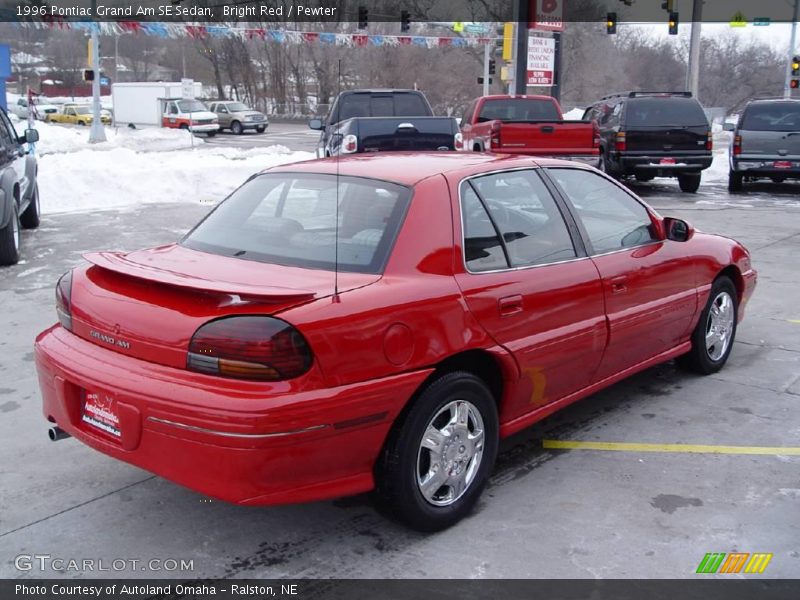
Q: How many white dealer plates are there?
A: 0